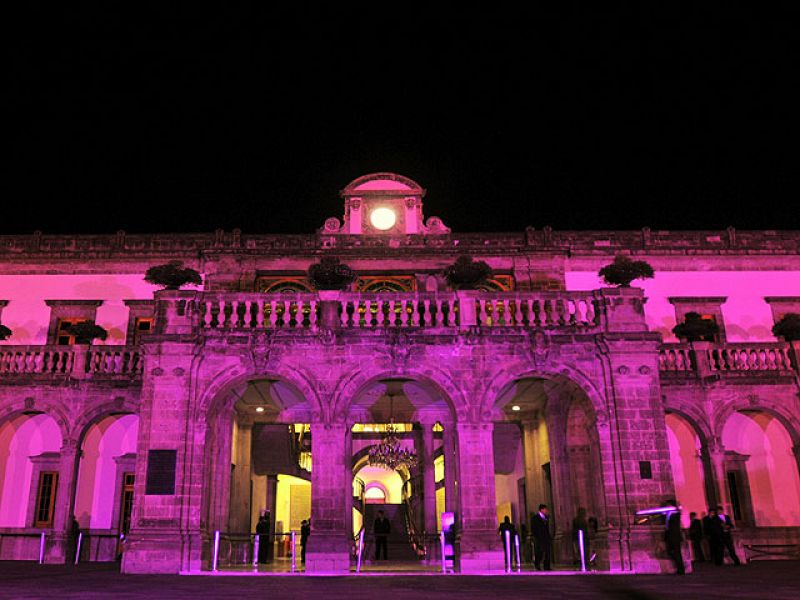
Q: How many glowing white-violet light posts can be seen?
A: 10